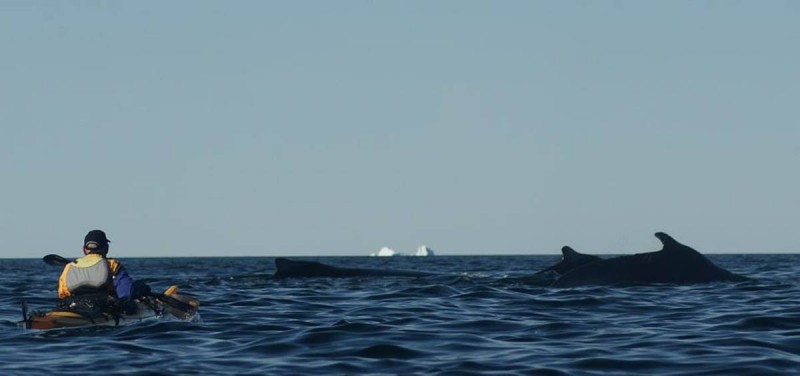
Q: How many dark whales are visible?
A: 3